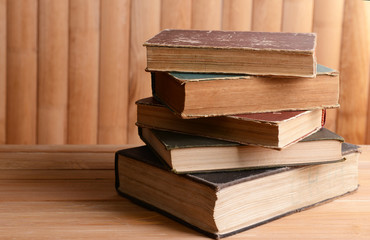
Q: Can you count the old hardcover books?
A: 5